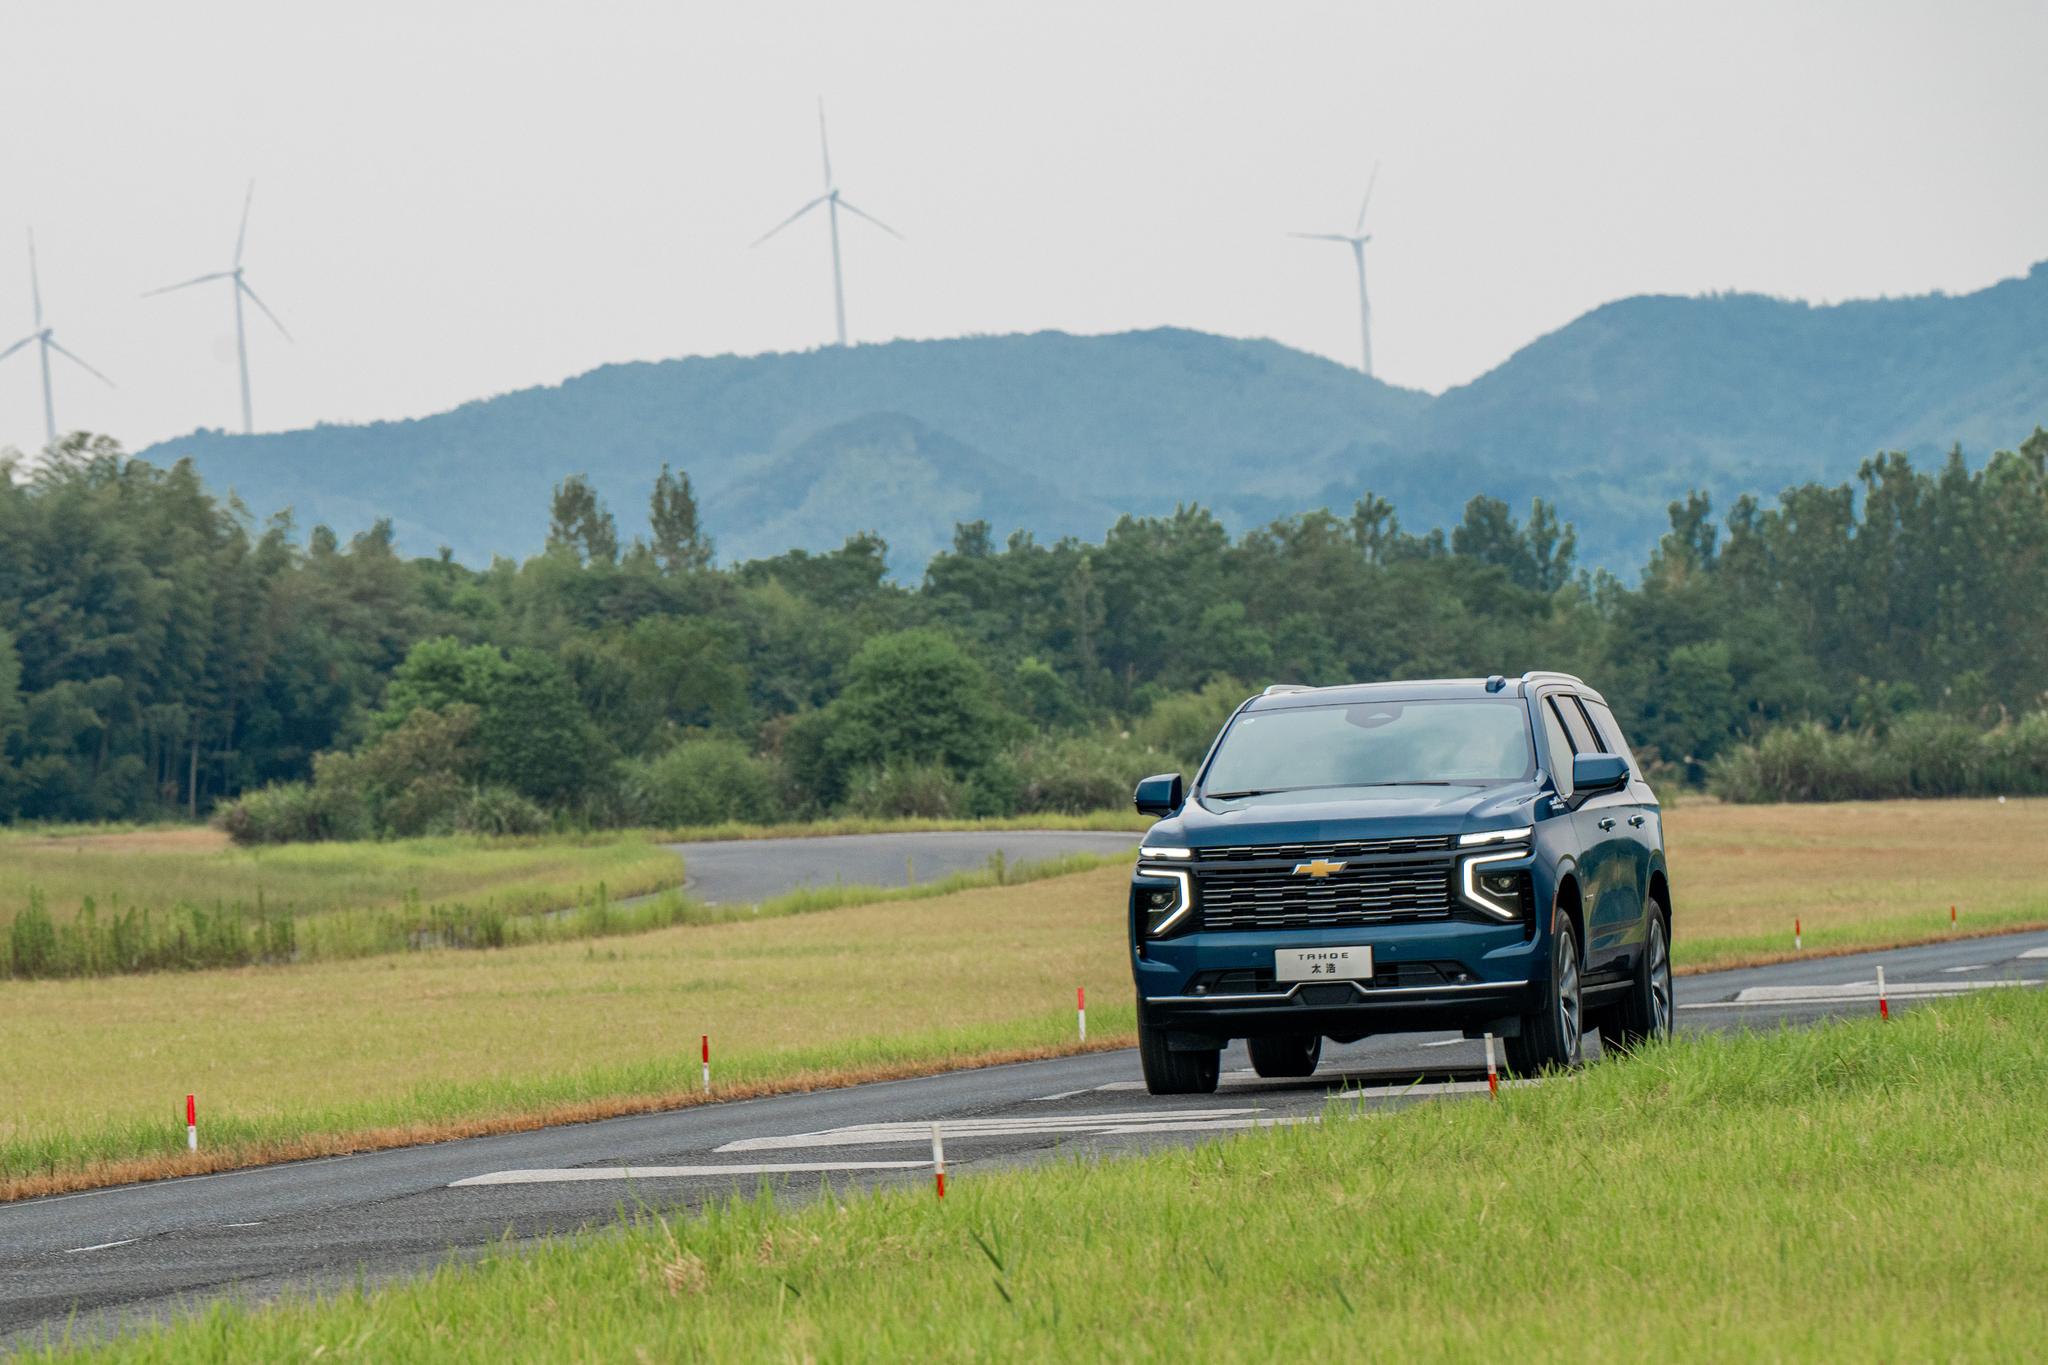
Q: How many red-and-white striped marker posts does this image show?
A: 8